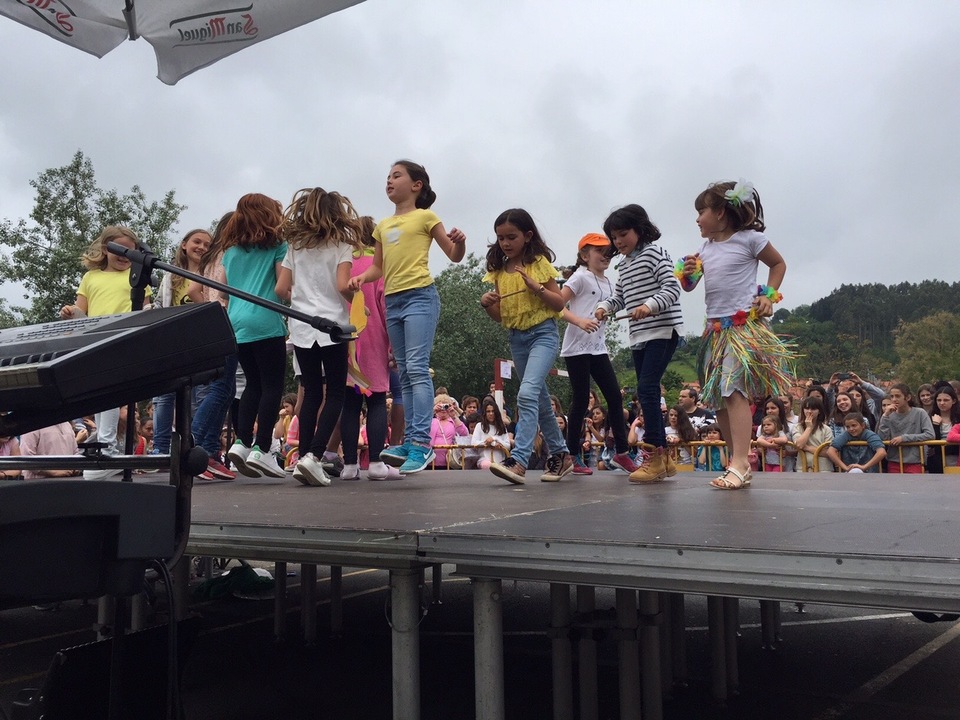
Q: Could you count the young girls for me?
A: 11